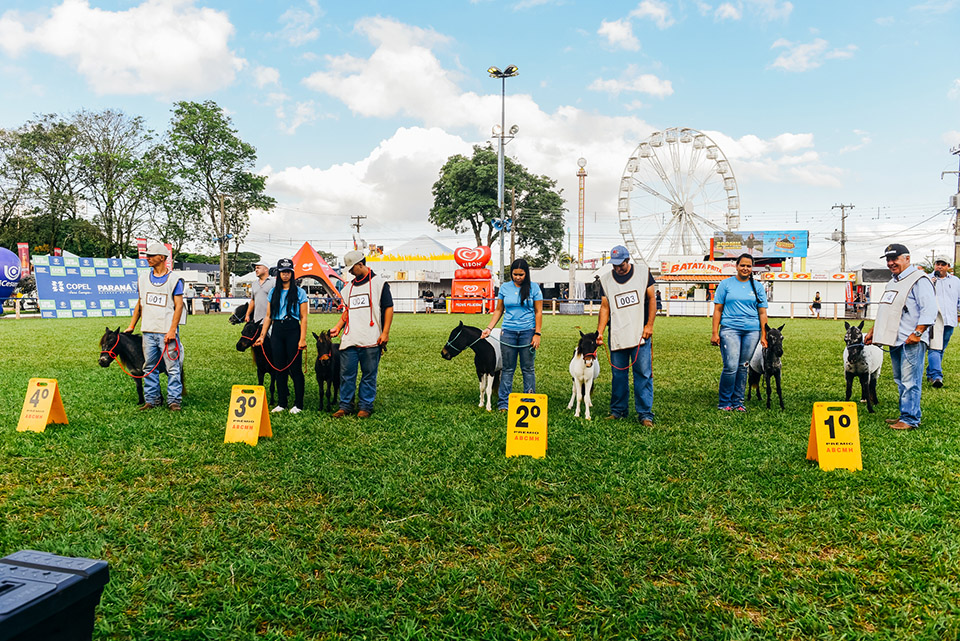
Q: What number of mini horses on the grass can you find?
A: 8